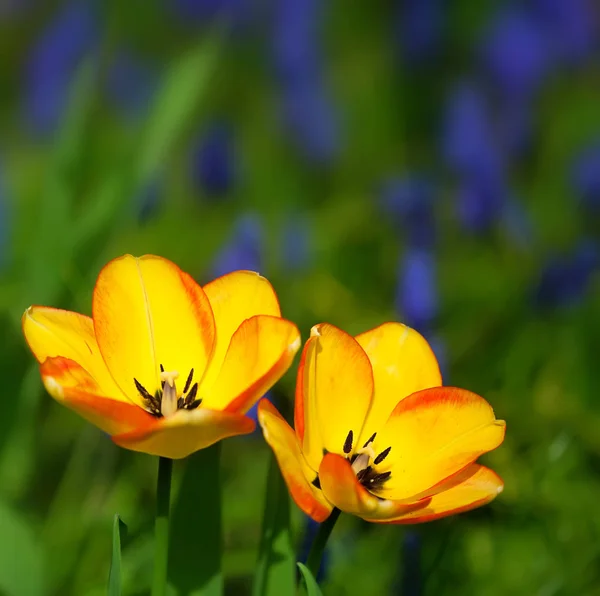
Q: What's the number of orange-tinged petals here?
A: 12